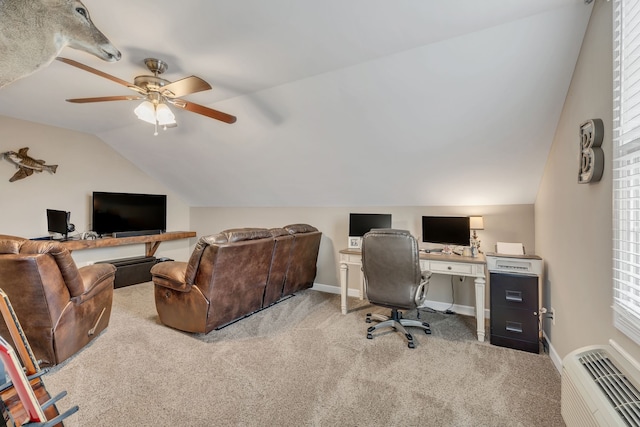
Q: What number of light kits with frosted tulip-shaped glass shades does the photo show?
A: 1